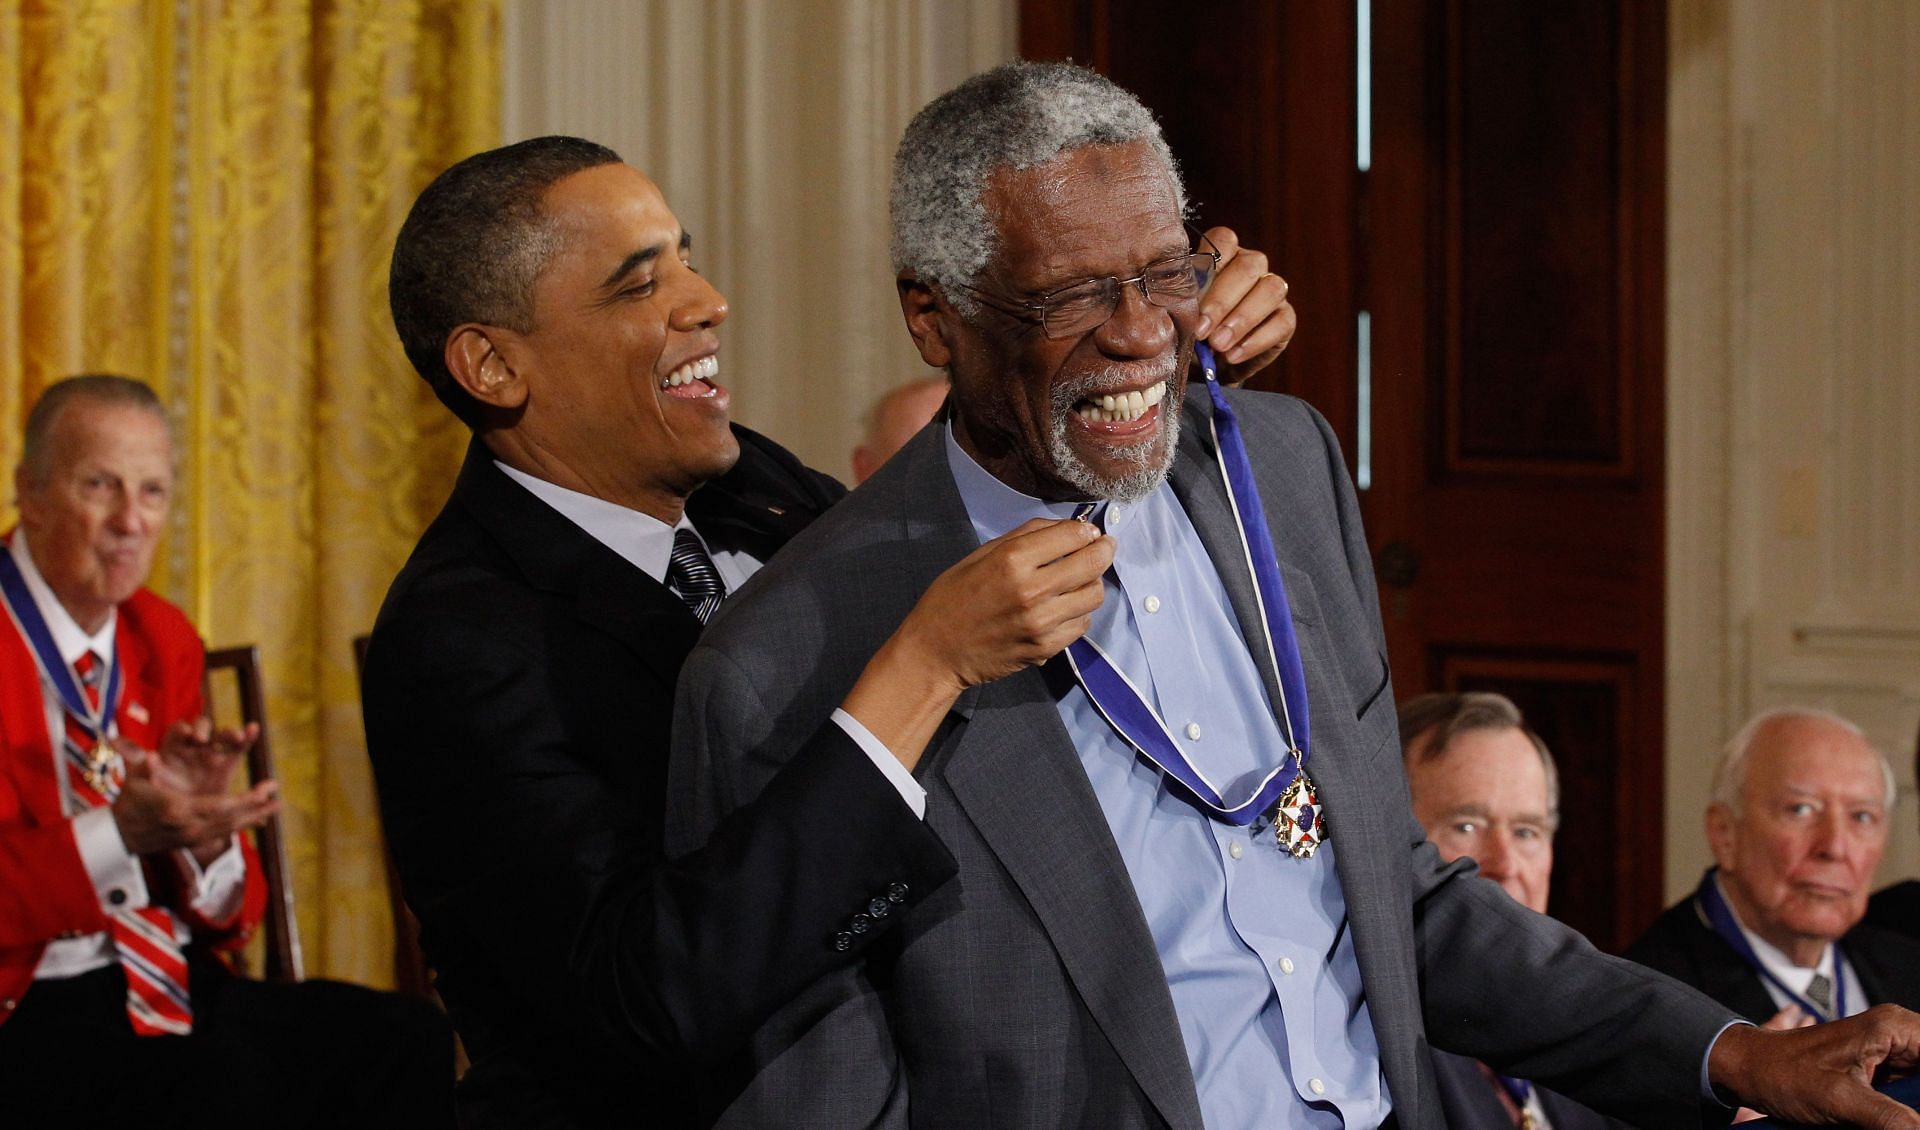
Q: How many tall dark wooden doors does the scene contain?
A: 2